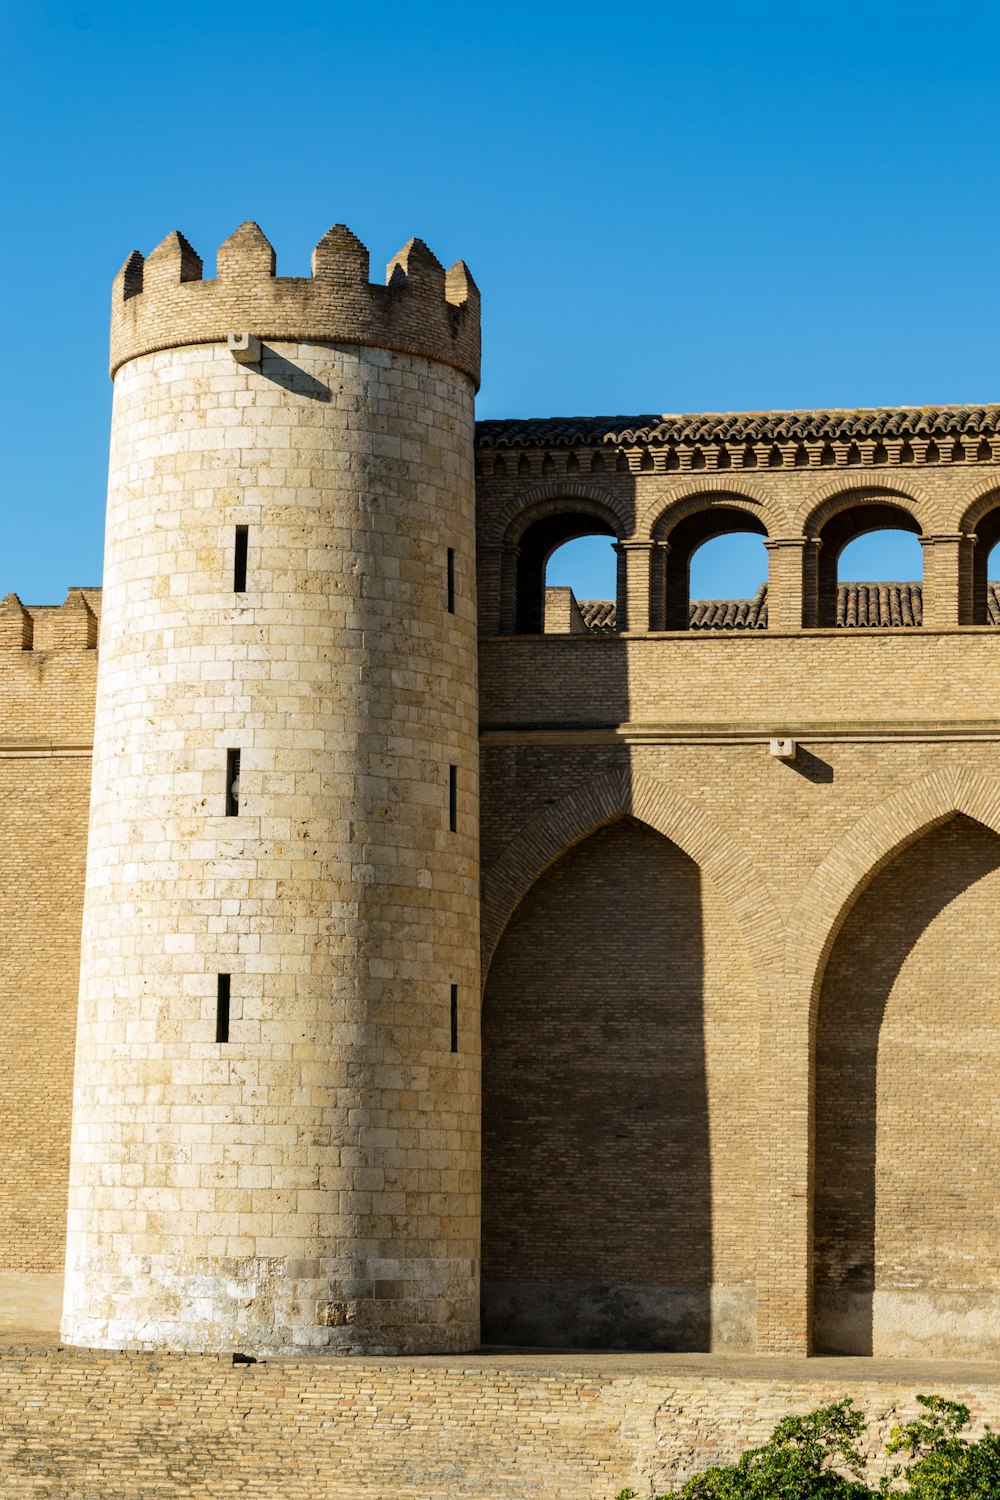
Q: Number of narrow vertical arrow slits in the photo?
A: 6